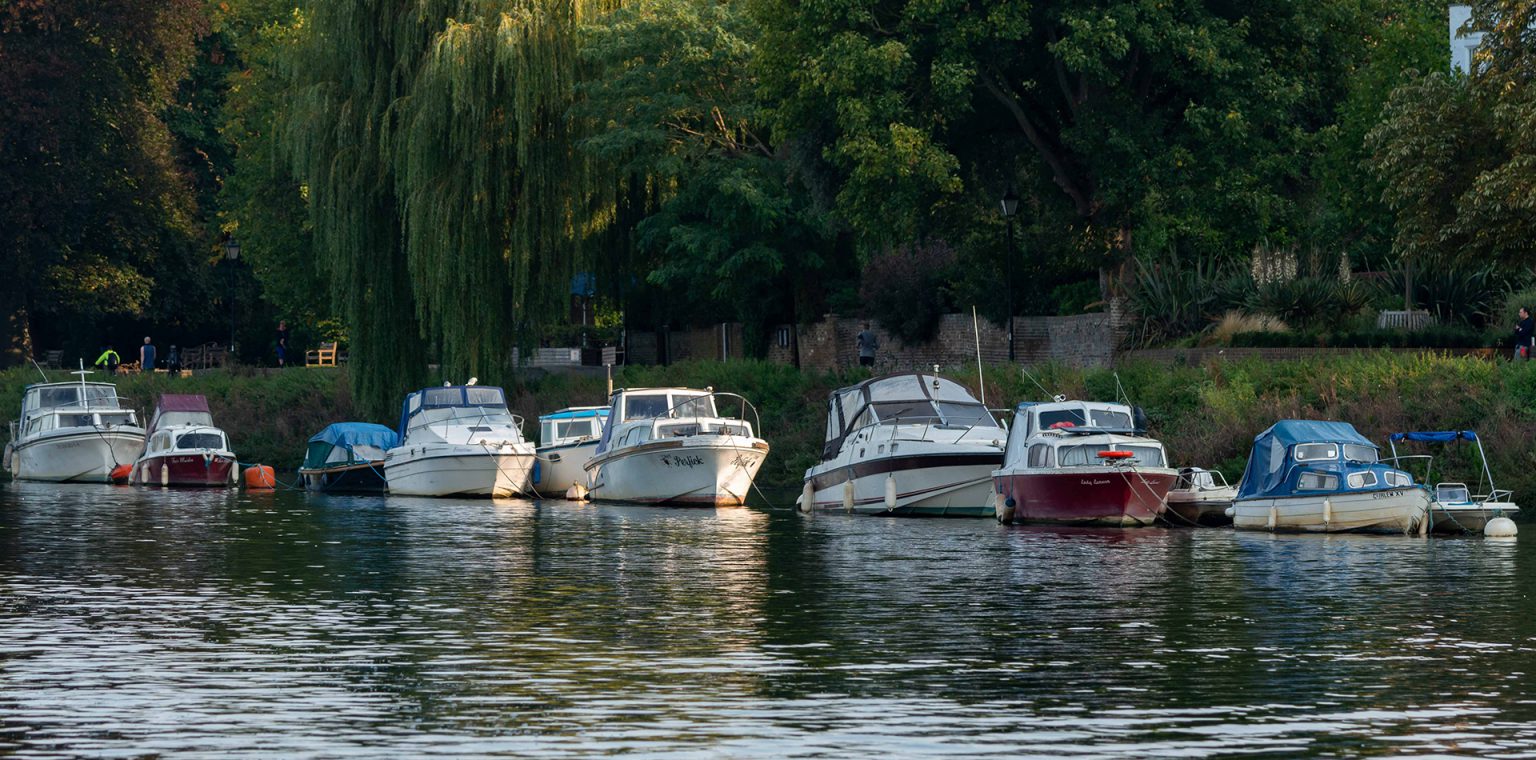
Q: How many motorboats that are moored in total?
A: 11